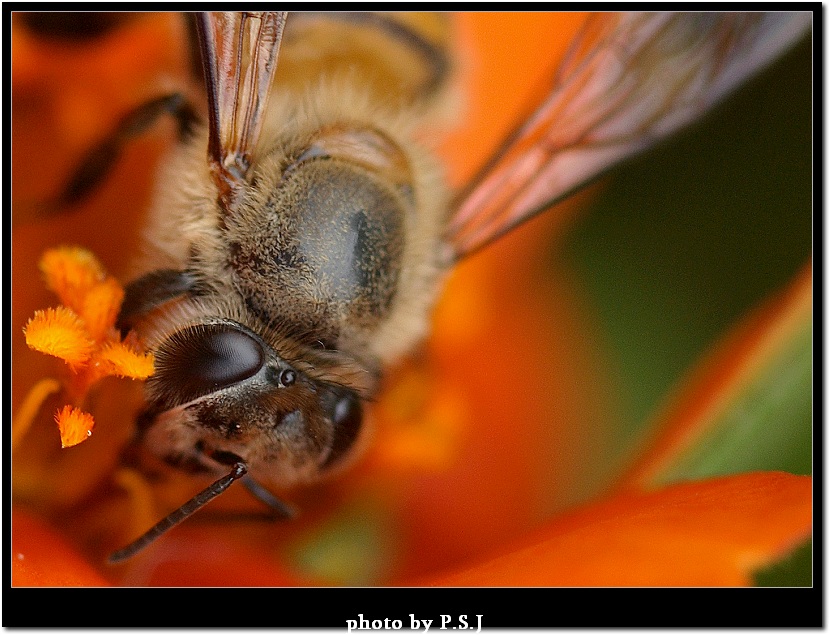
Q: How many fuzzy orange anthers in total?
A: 5